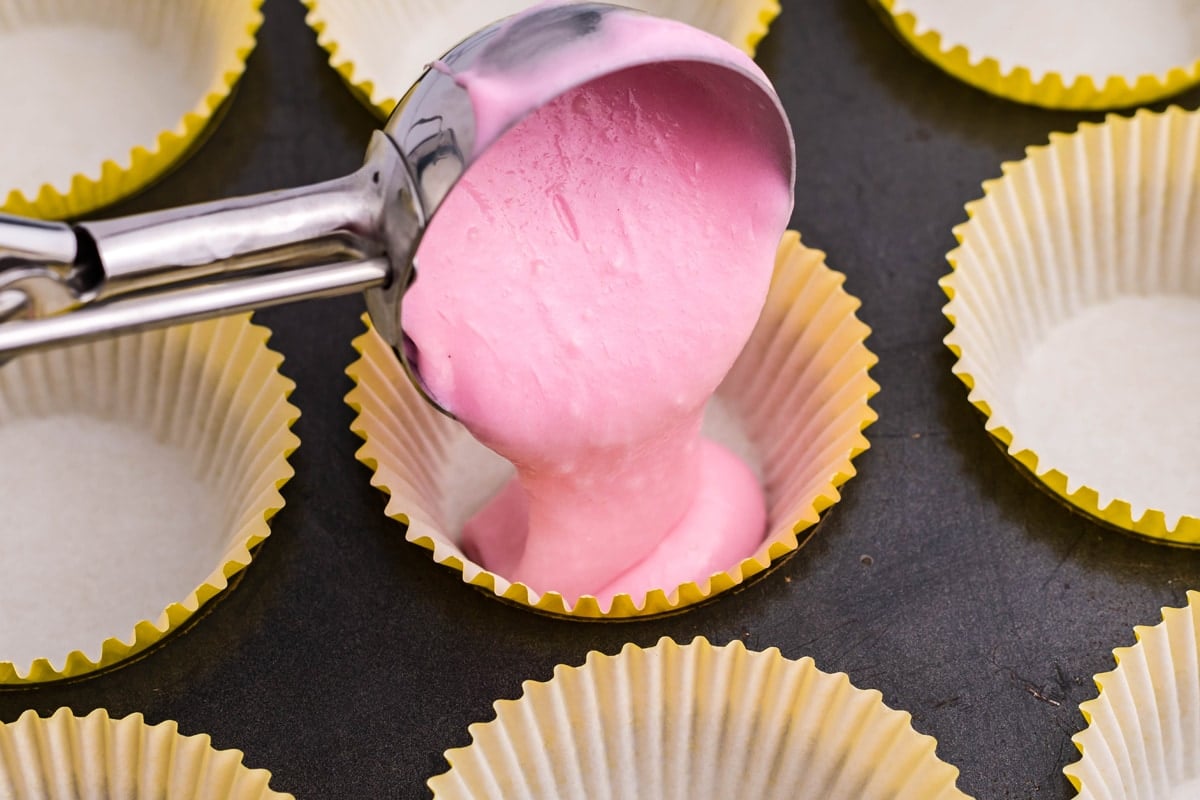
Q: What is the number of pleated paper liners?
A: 9